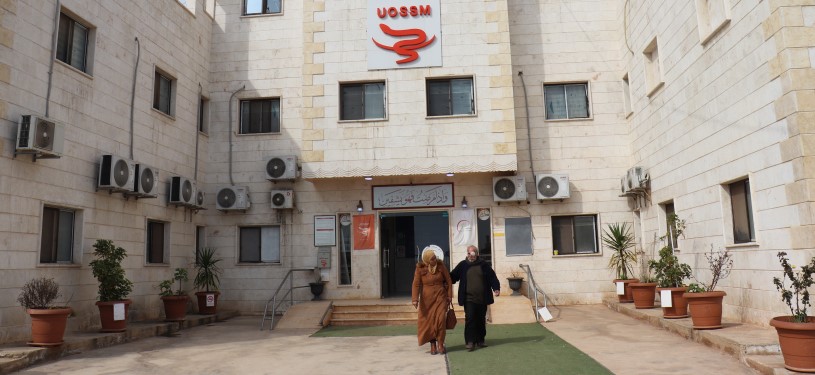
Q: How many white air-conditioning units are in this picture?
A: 12